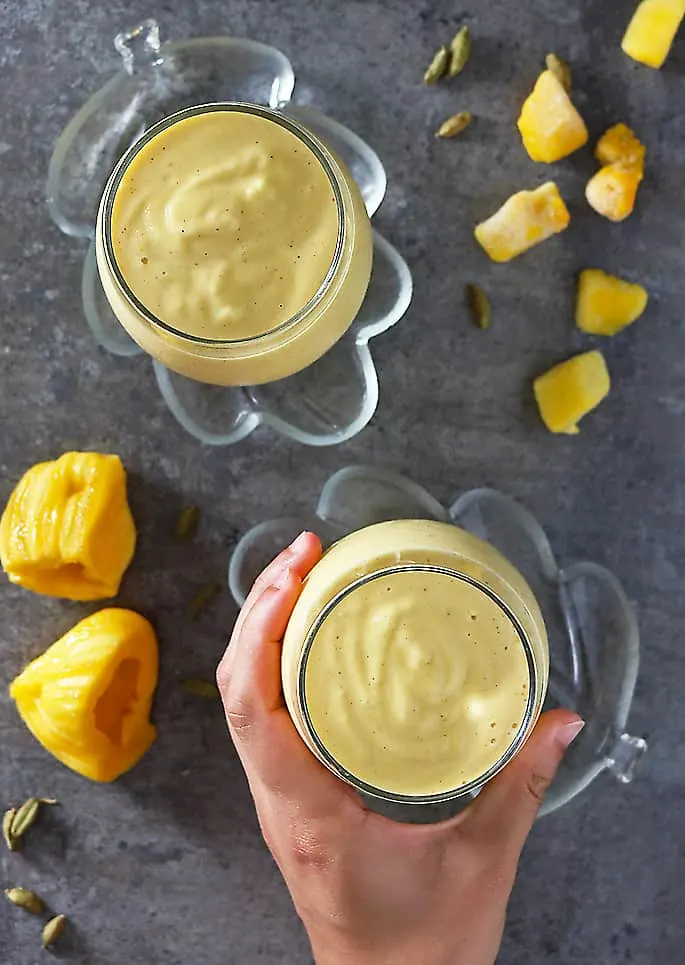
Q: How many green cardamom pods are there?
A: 12